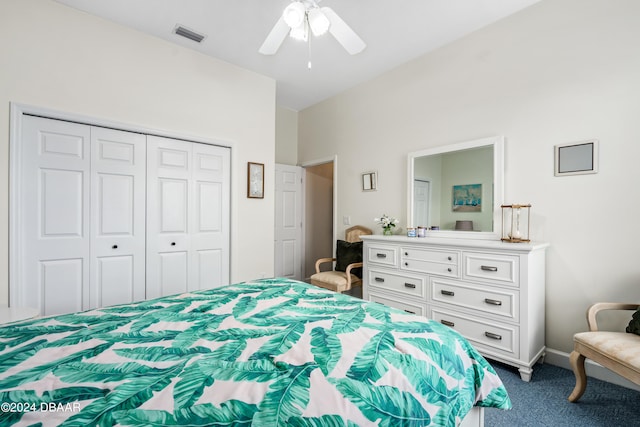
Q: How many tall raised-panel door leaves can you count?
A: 5